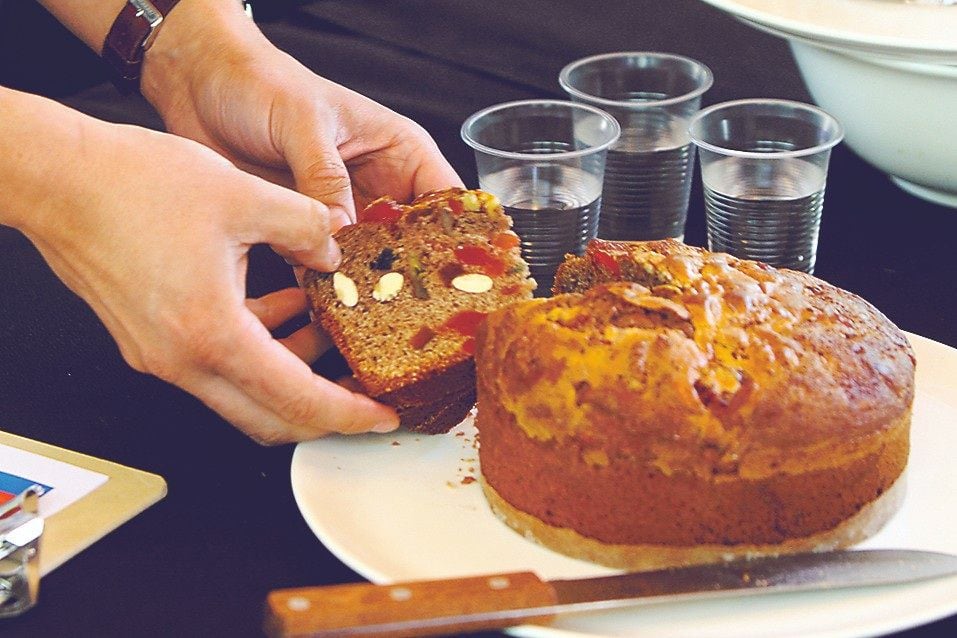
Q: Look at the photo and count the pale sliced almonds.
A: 3